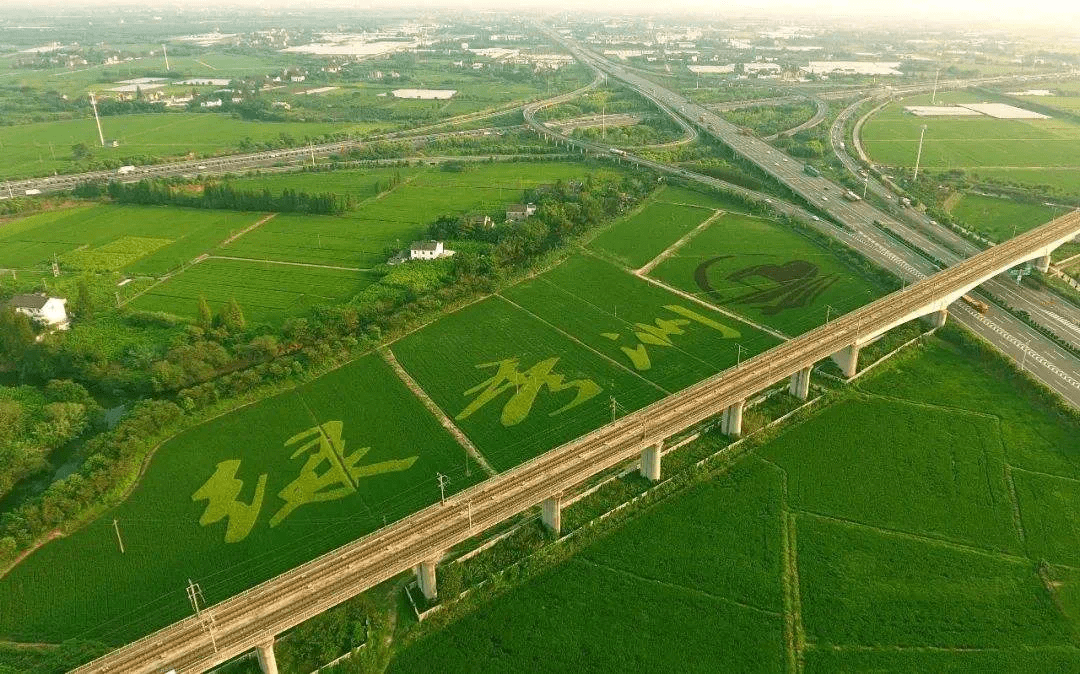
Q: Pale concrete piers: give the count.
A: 9